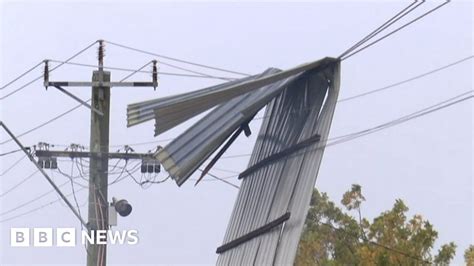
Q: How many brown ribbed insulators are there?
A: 3